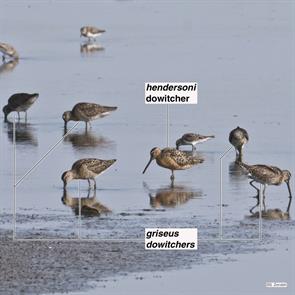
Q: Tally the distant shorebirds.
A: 2